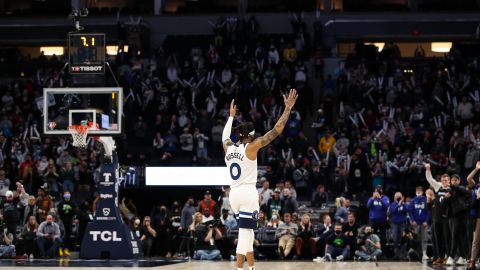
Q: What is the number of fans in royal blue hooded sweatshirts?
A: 3